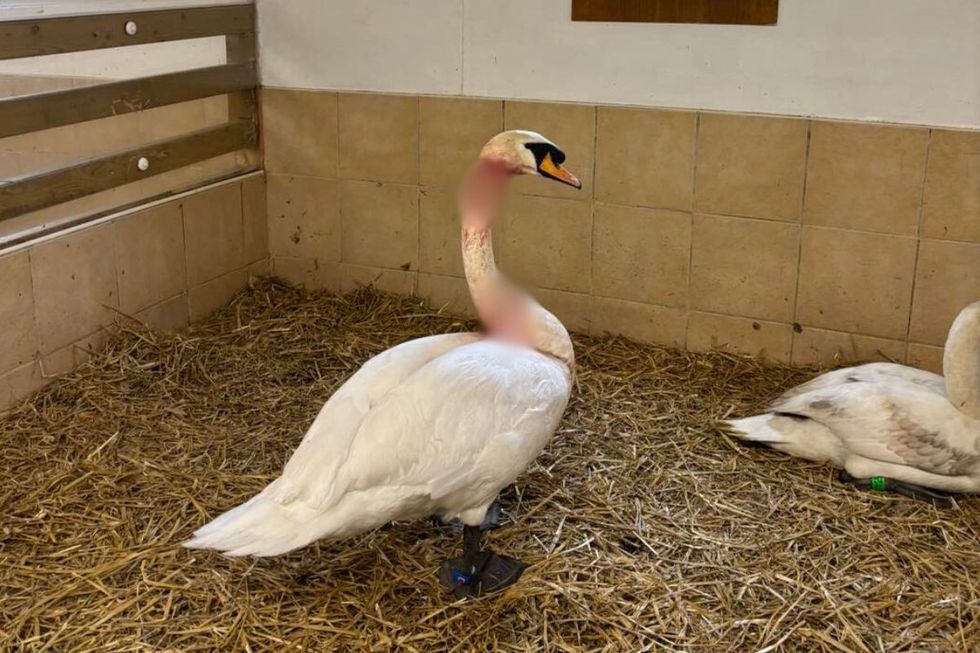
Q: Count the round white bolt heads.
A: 2